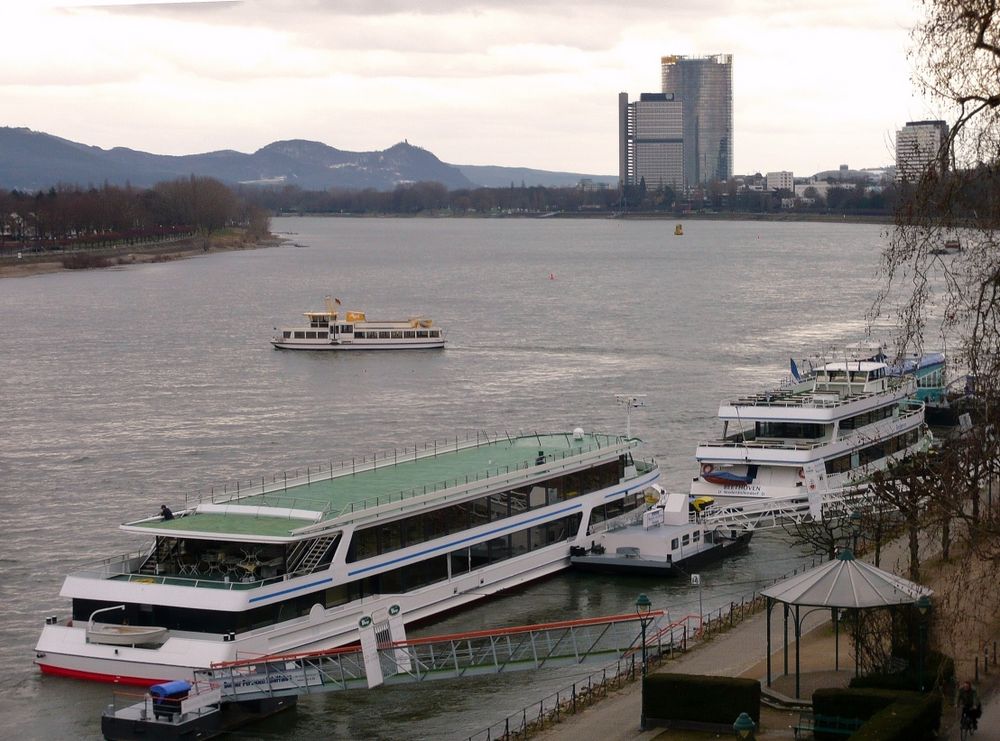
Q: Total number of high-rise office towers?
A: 3